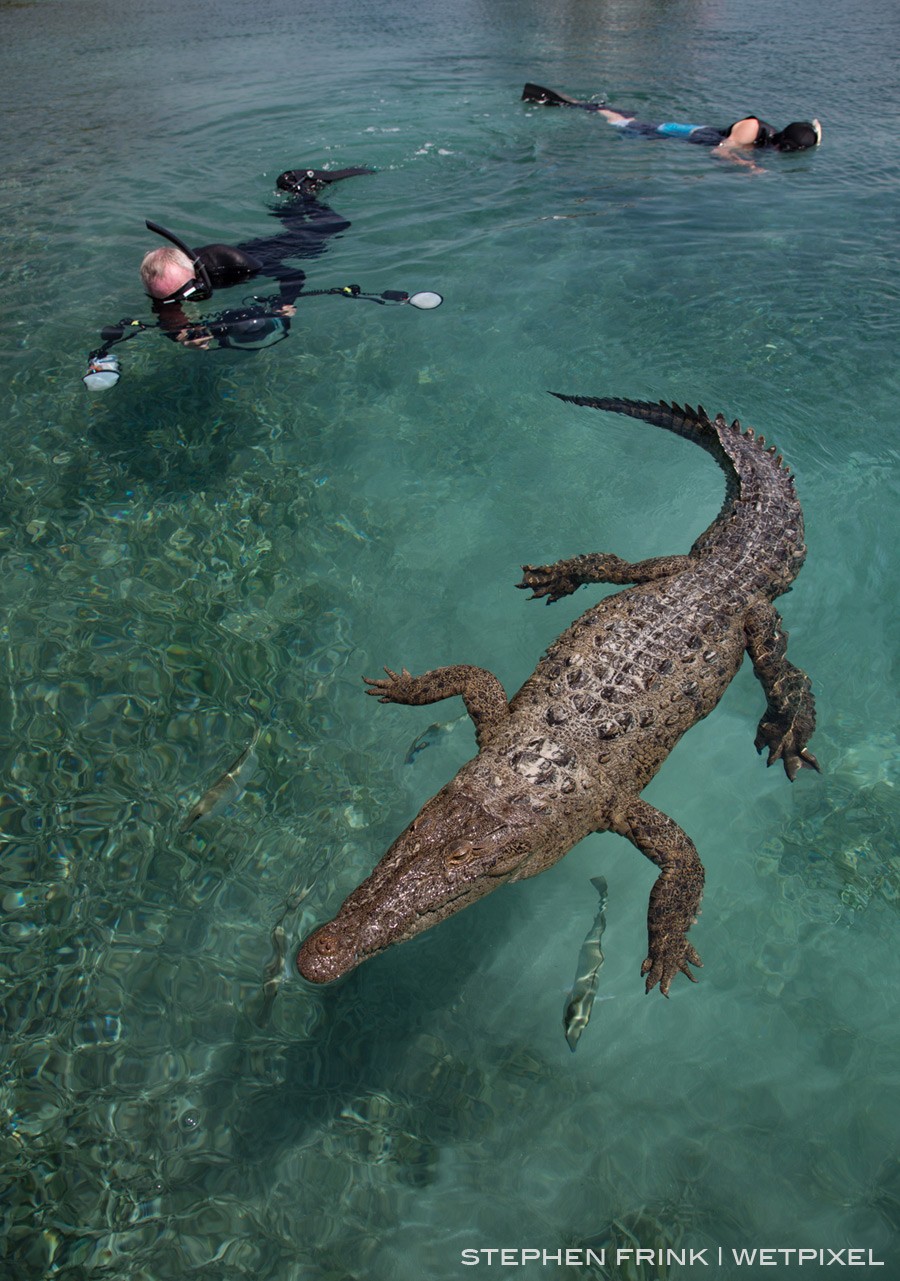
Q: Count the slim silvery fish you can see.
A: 4